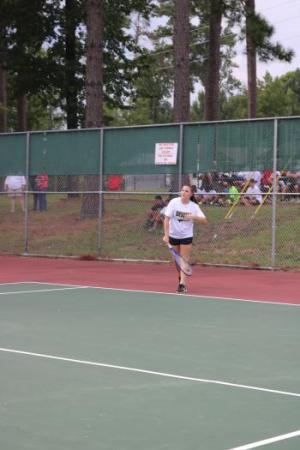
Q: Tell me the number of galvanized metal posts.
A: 4